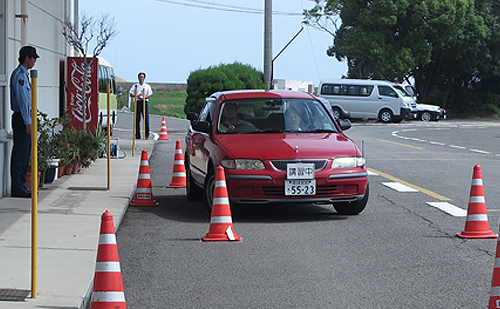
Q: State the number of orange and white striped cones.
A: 7